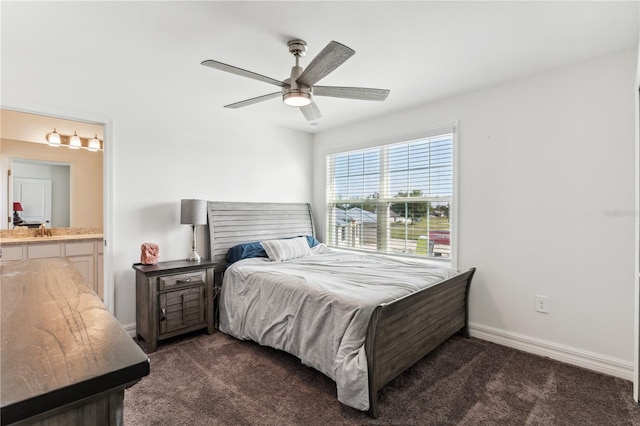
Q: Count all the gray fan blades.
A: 5